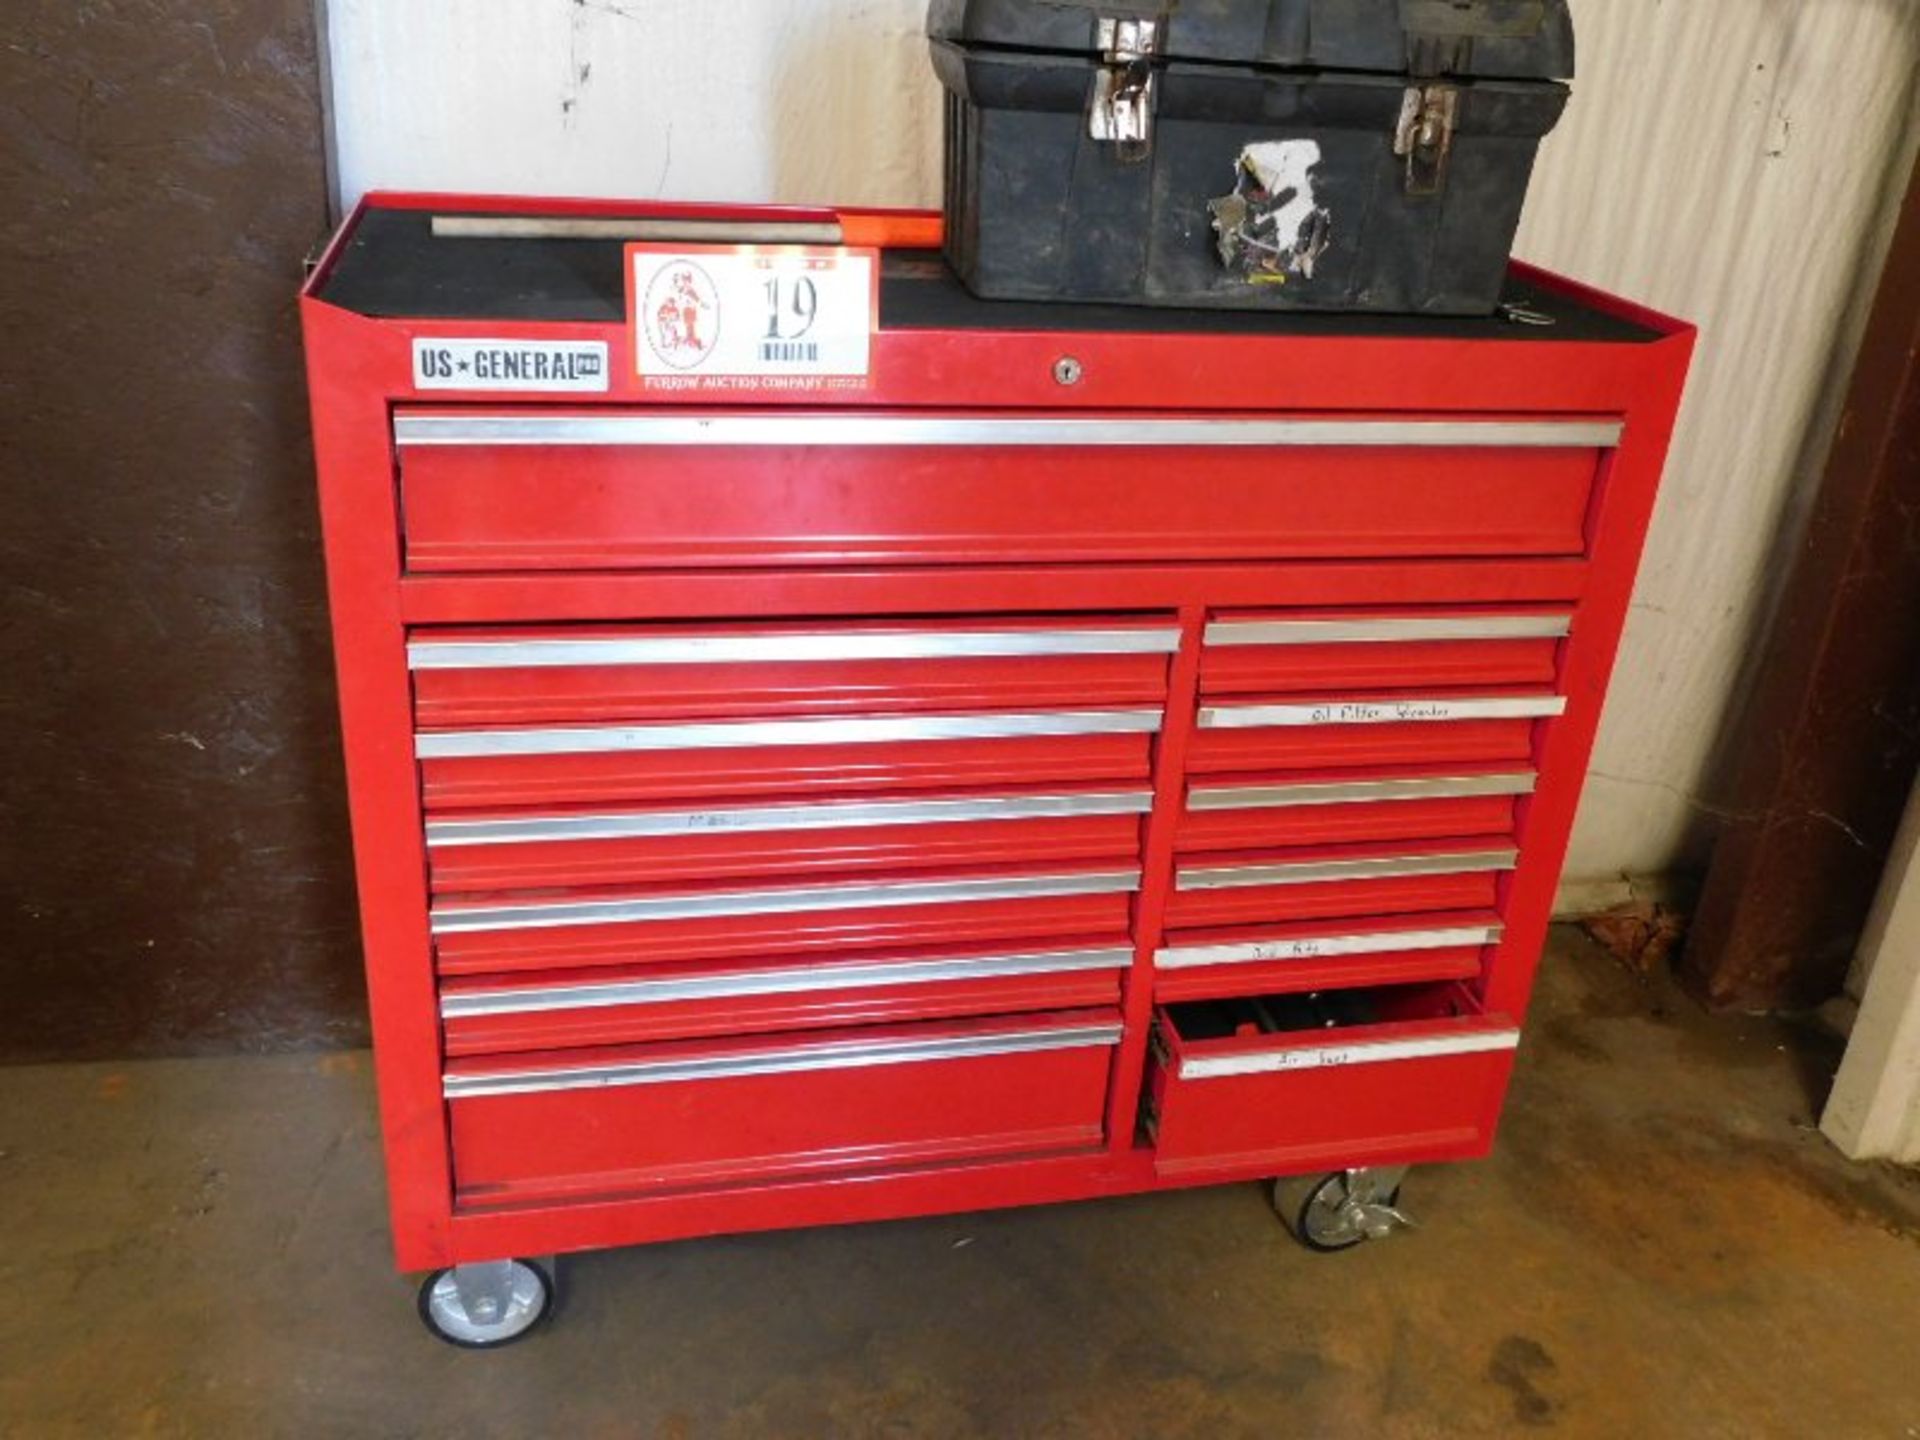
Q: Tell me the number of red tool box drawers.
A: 13